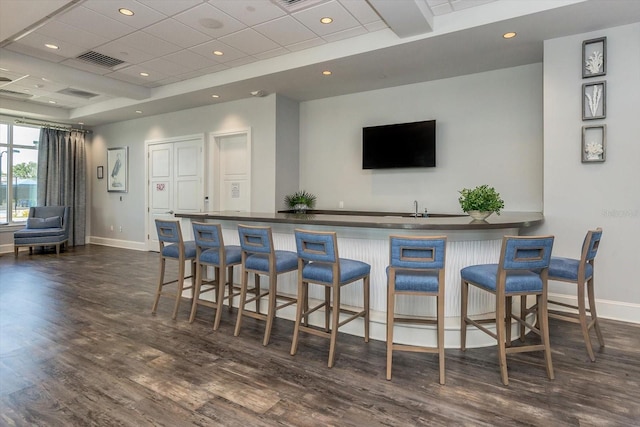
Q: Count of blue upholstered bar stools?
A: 7